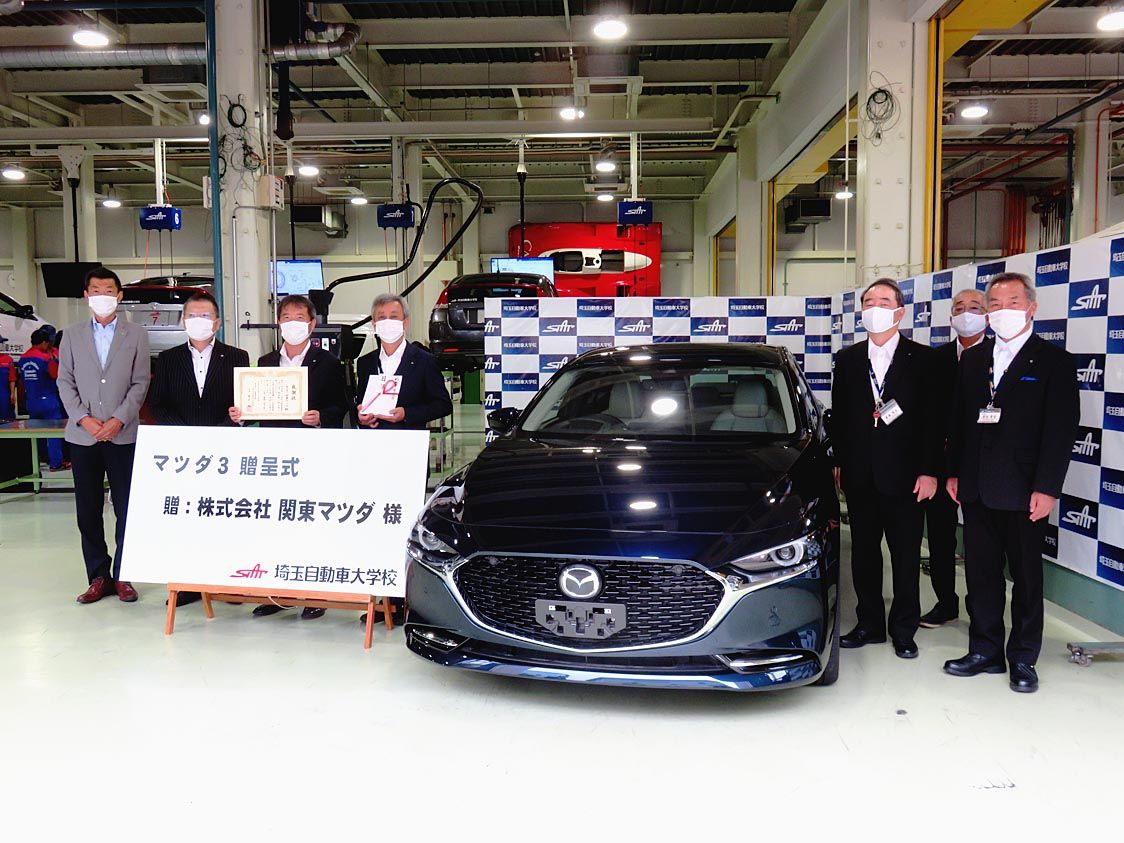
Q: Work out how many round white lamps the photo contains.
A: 13